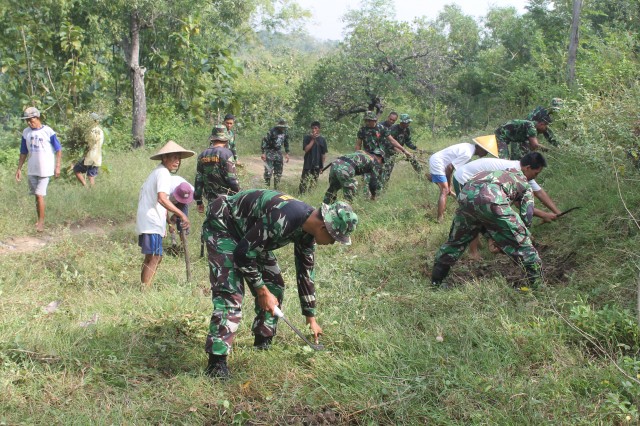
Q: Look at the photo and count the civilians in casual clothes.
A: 7